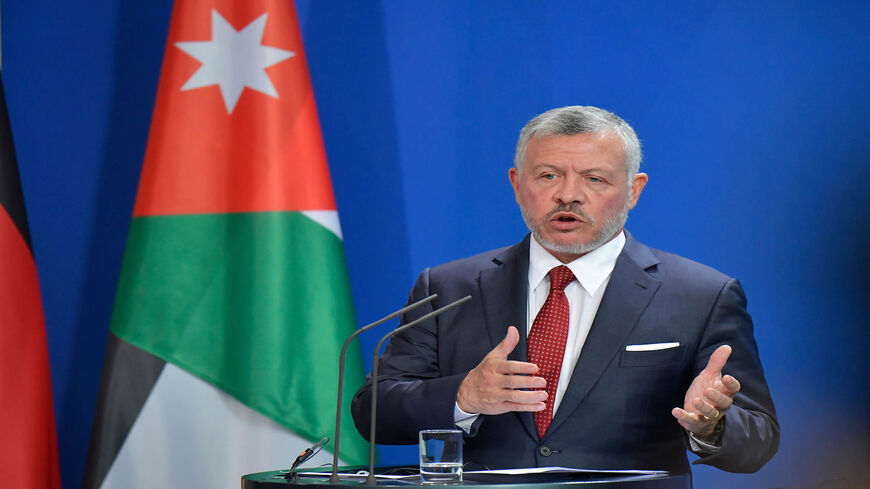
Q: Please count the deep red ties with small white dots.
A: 1